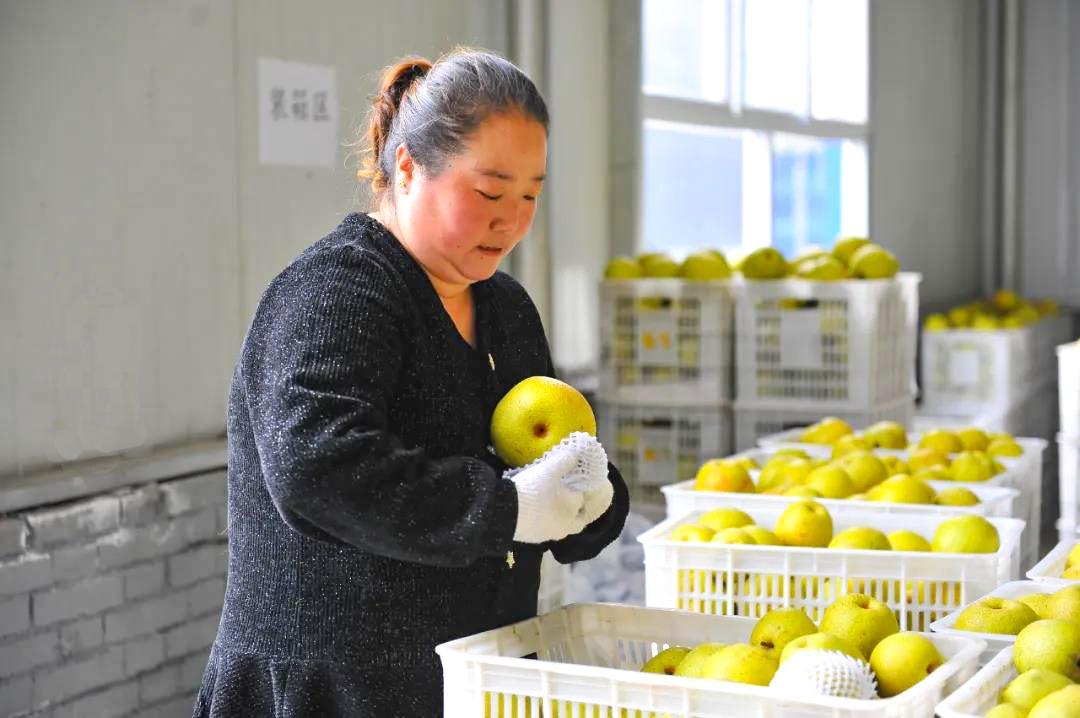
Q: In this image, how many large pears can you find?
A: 1